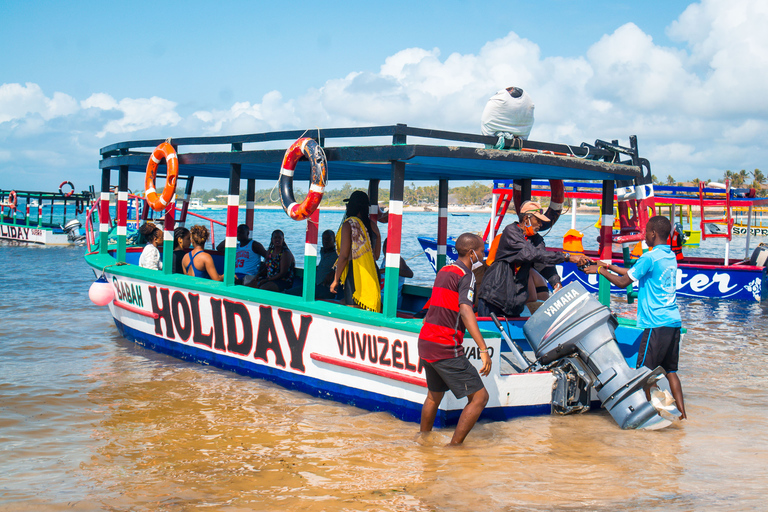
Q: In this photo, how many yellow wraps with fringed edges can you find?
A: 1